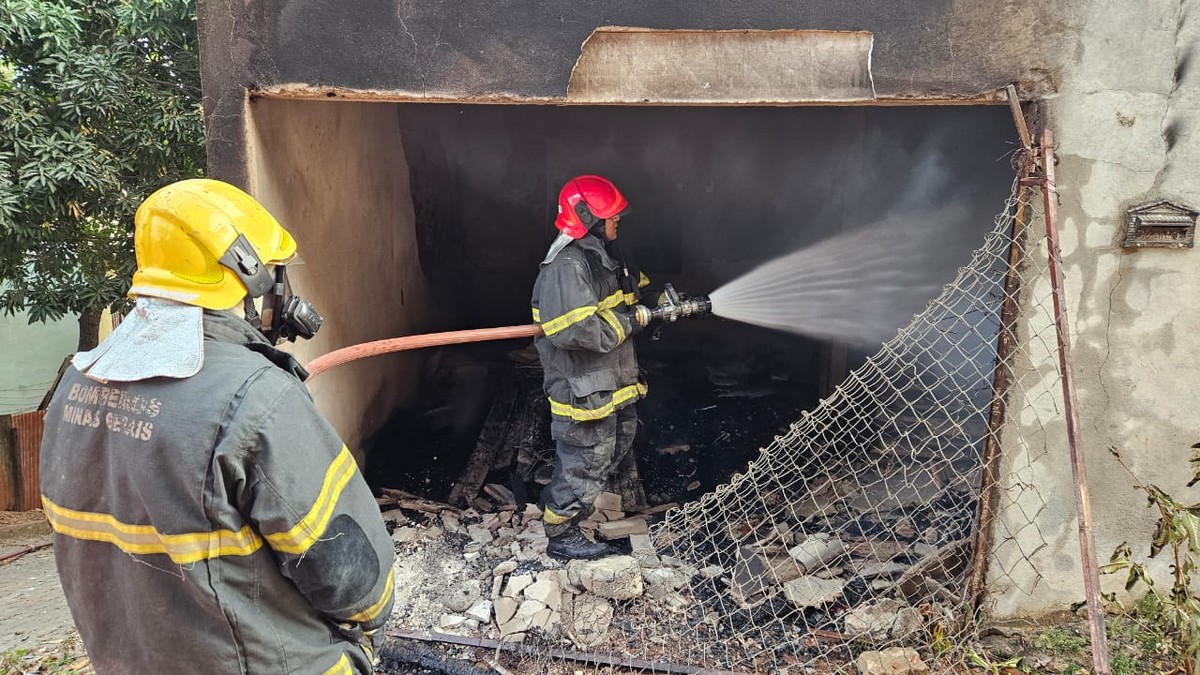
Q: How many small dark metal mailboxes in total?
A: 1